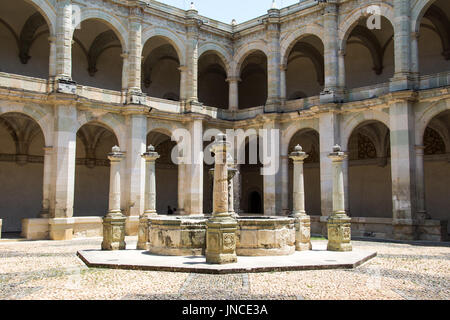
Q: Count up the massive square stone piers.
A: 6